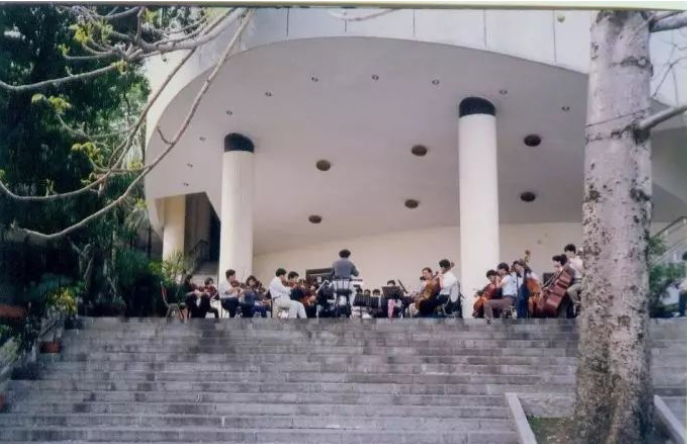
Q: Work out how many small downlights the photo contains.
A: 10